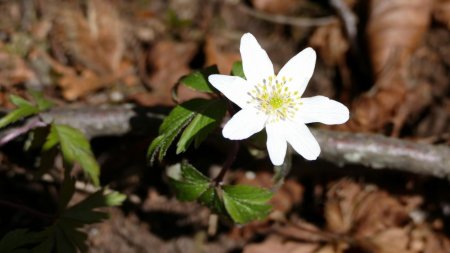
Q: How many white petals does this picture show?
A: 7